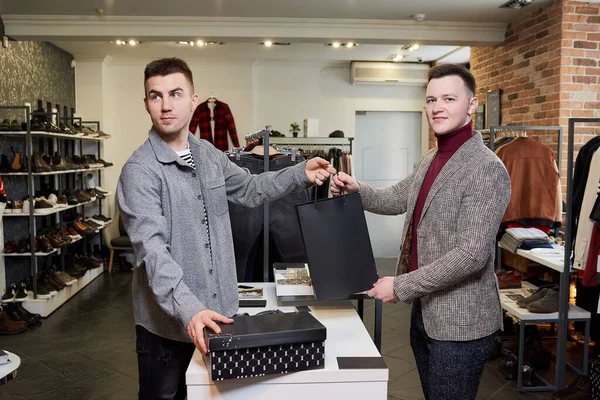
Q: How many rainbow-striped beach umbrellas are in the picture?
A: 0